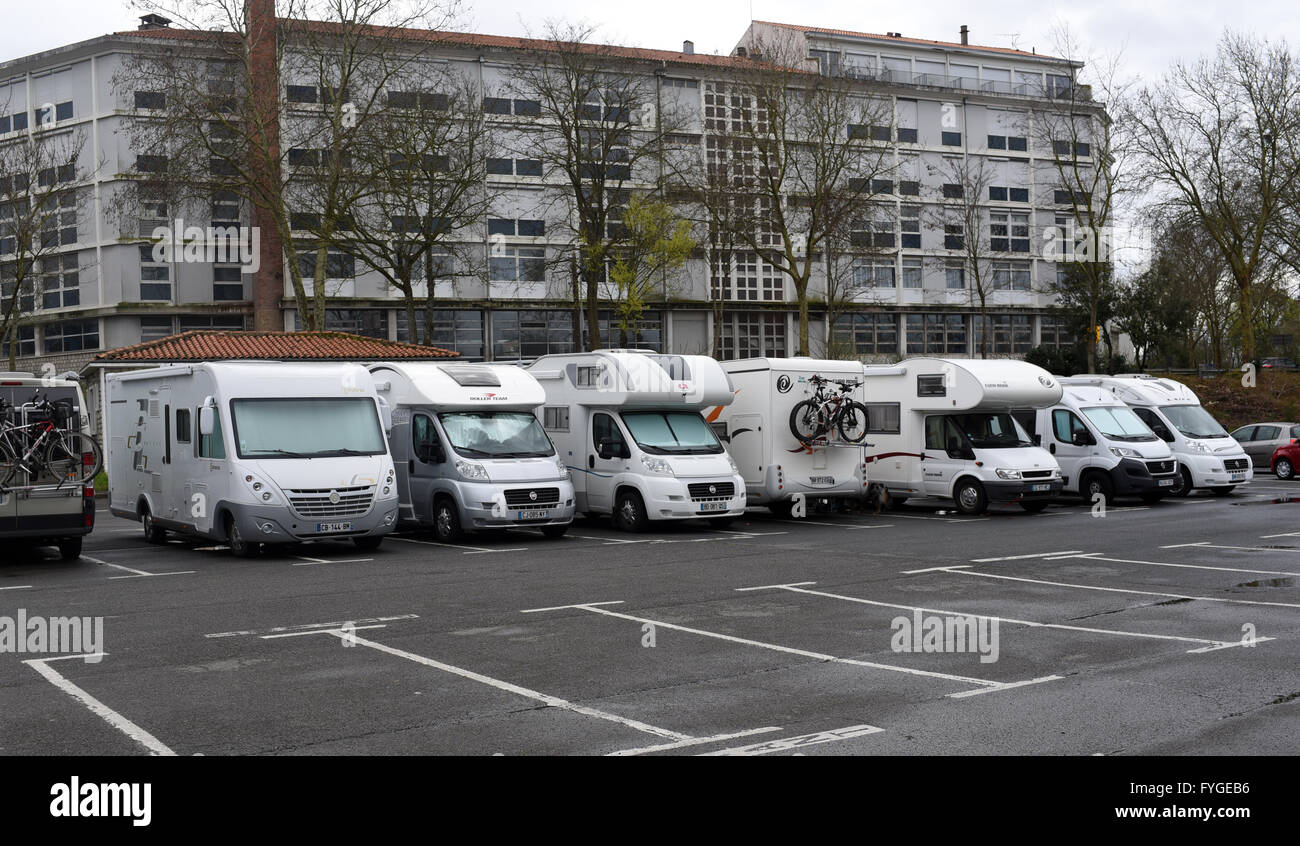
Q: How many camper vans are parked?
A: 8